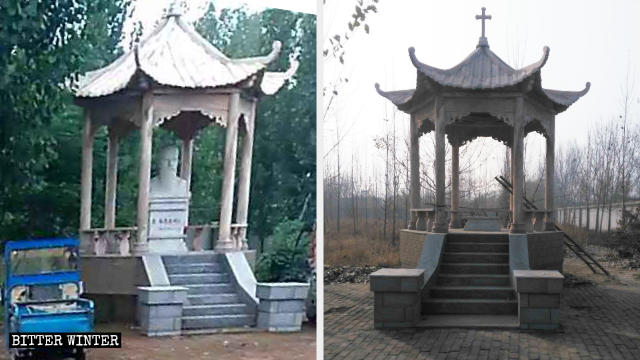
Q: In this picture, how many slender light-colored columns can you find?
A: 12